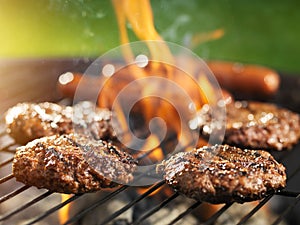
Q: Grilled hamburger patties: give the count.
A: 4